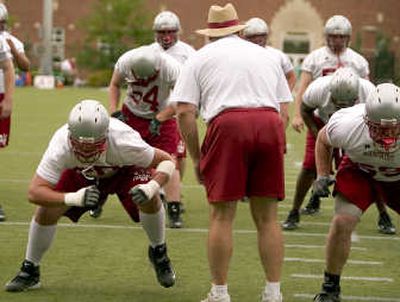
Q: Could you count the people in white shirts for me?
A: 10